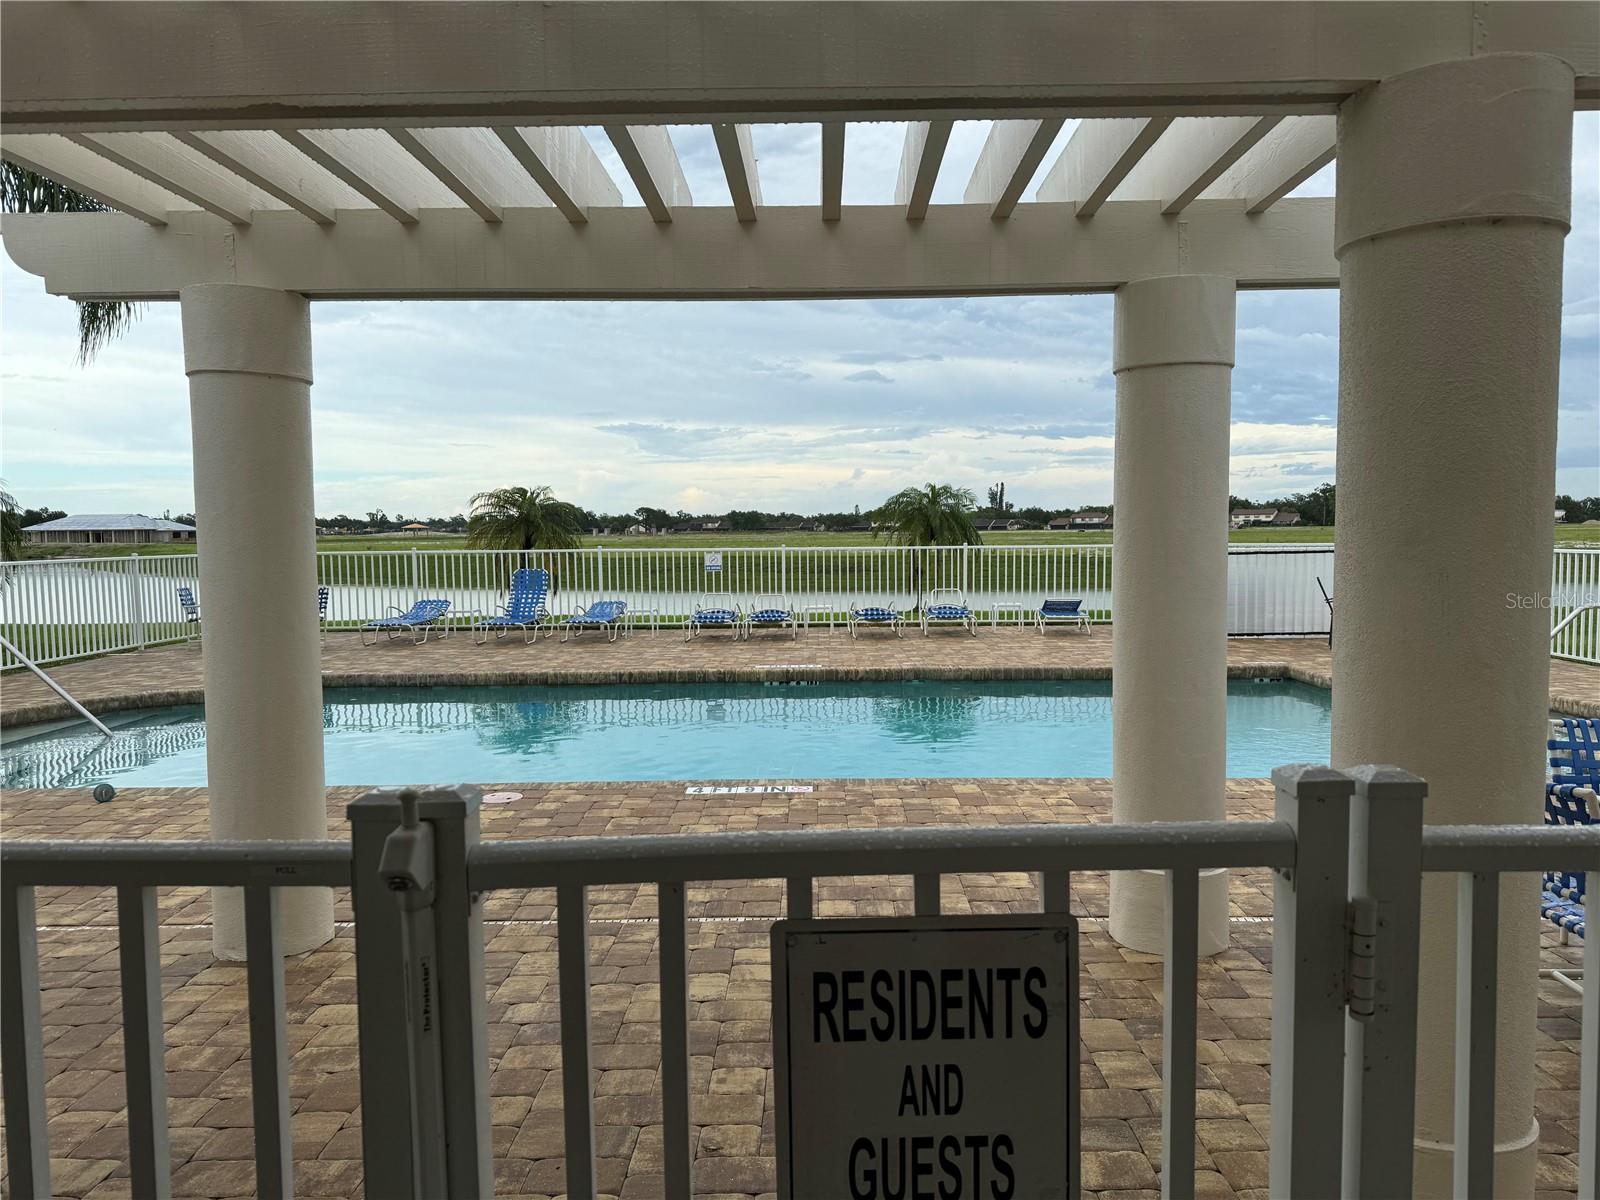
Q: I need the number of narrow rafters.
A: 14